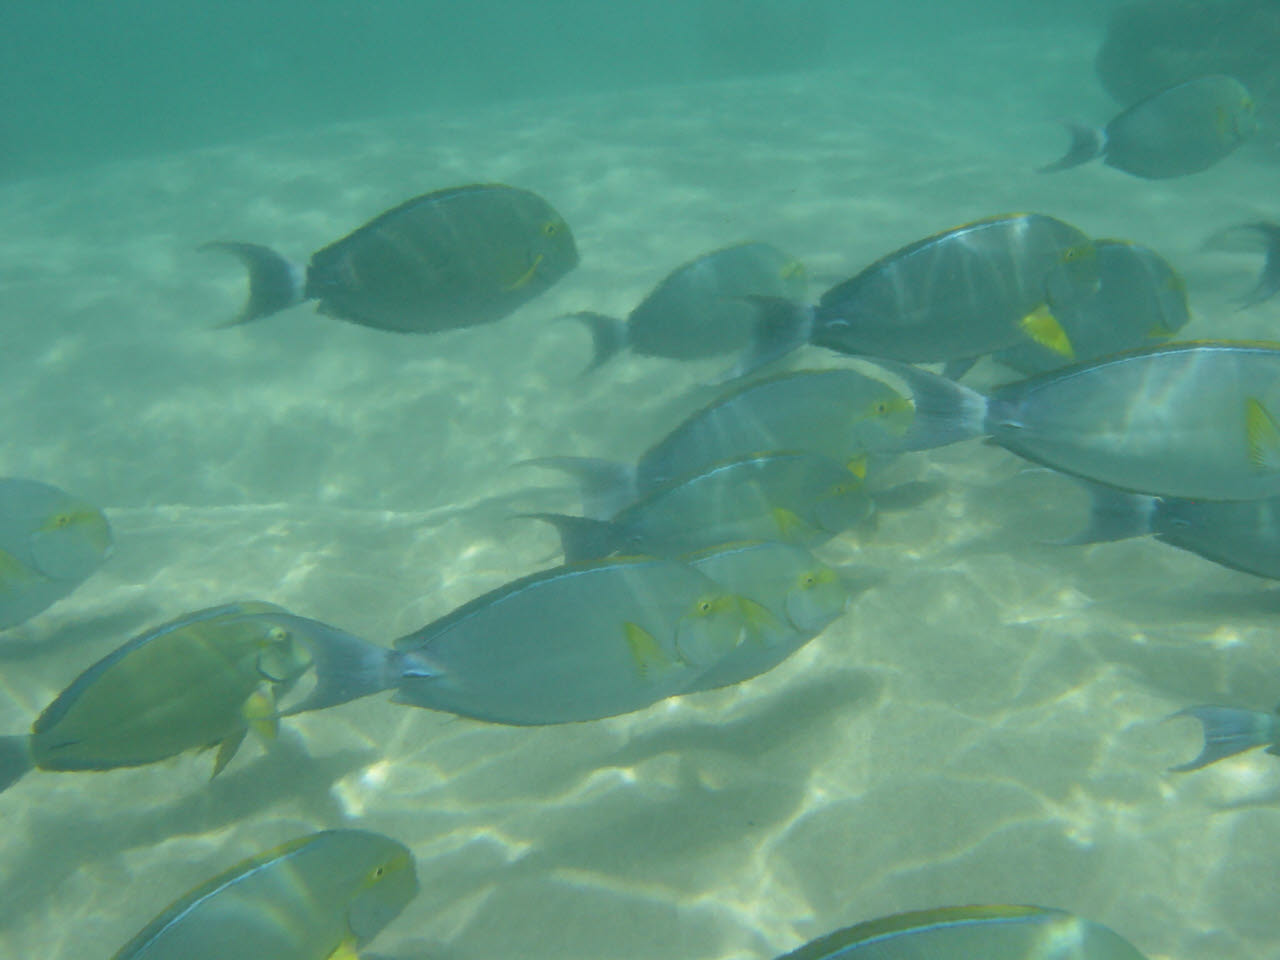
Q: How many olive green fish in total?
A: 1